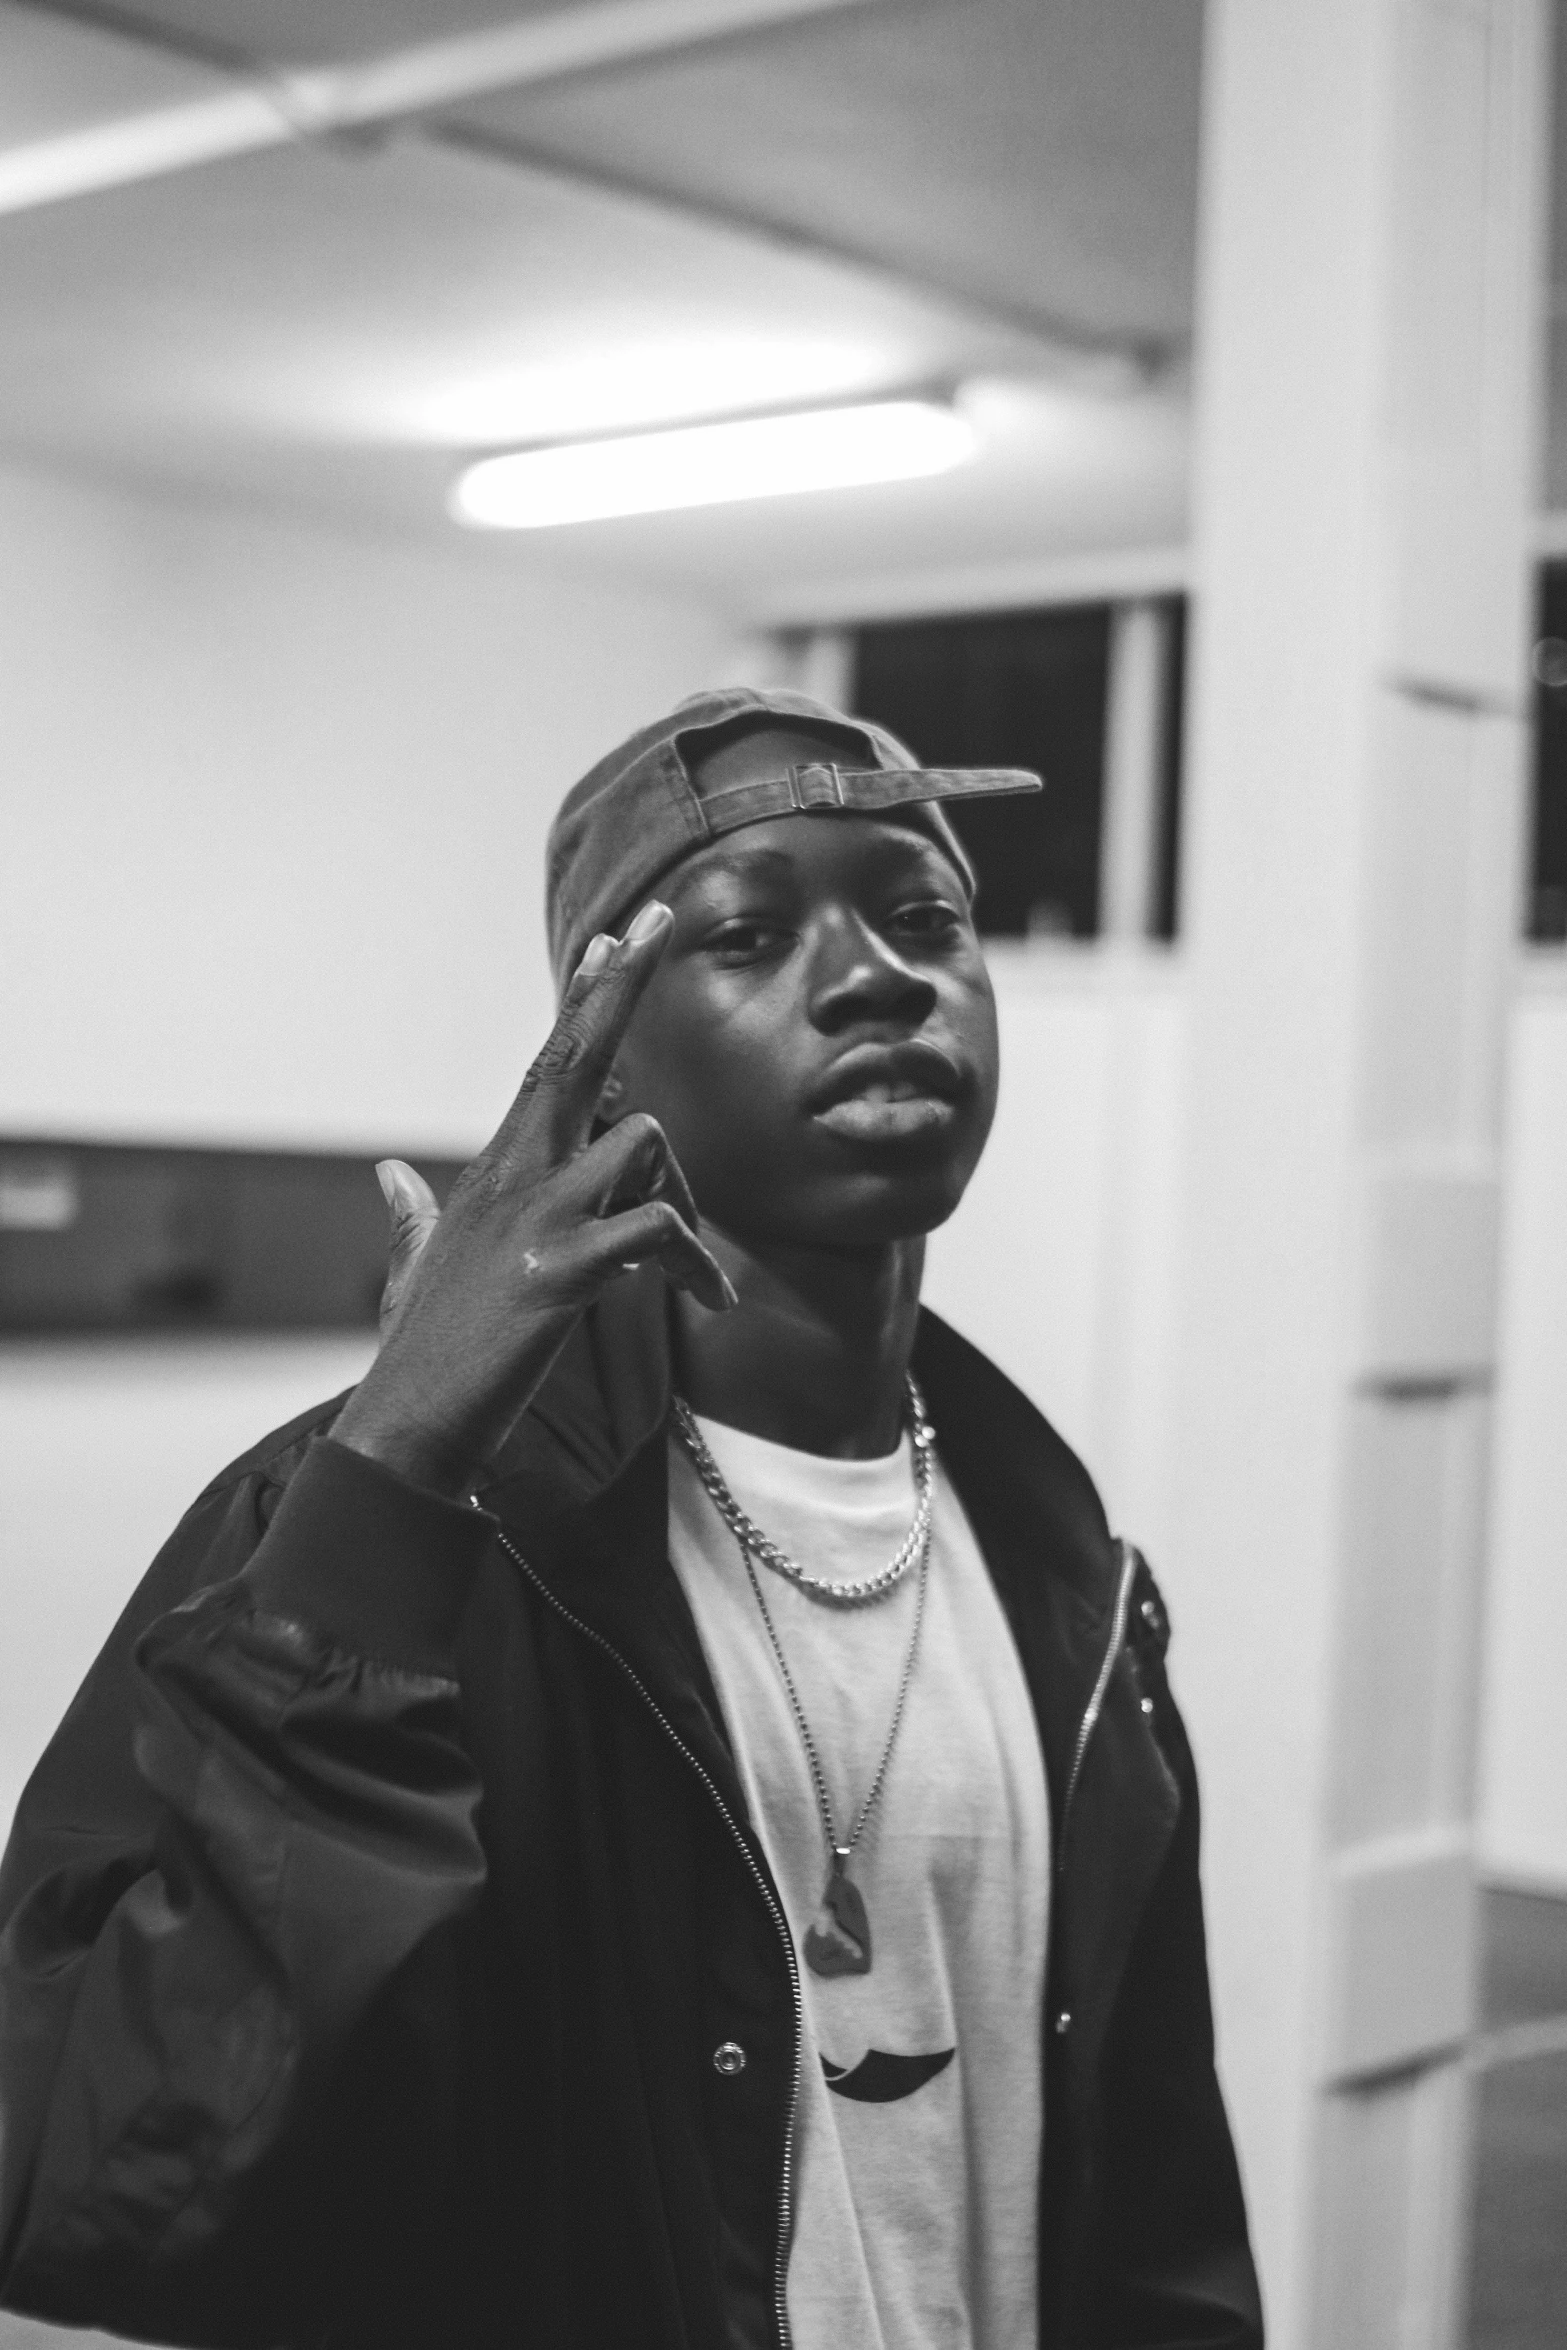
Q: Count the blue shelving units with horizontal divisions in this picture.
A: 0